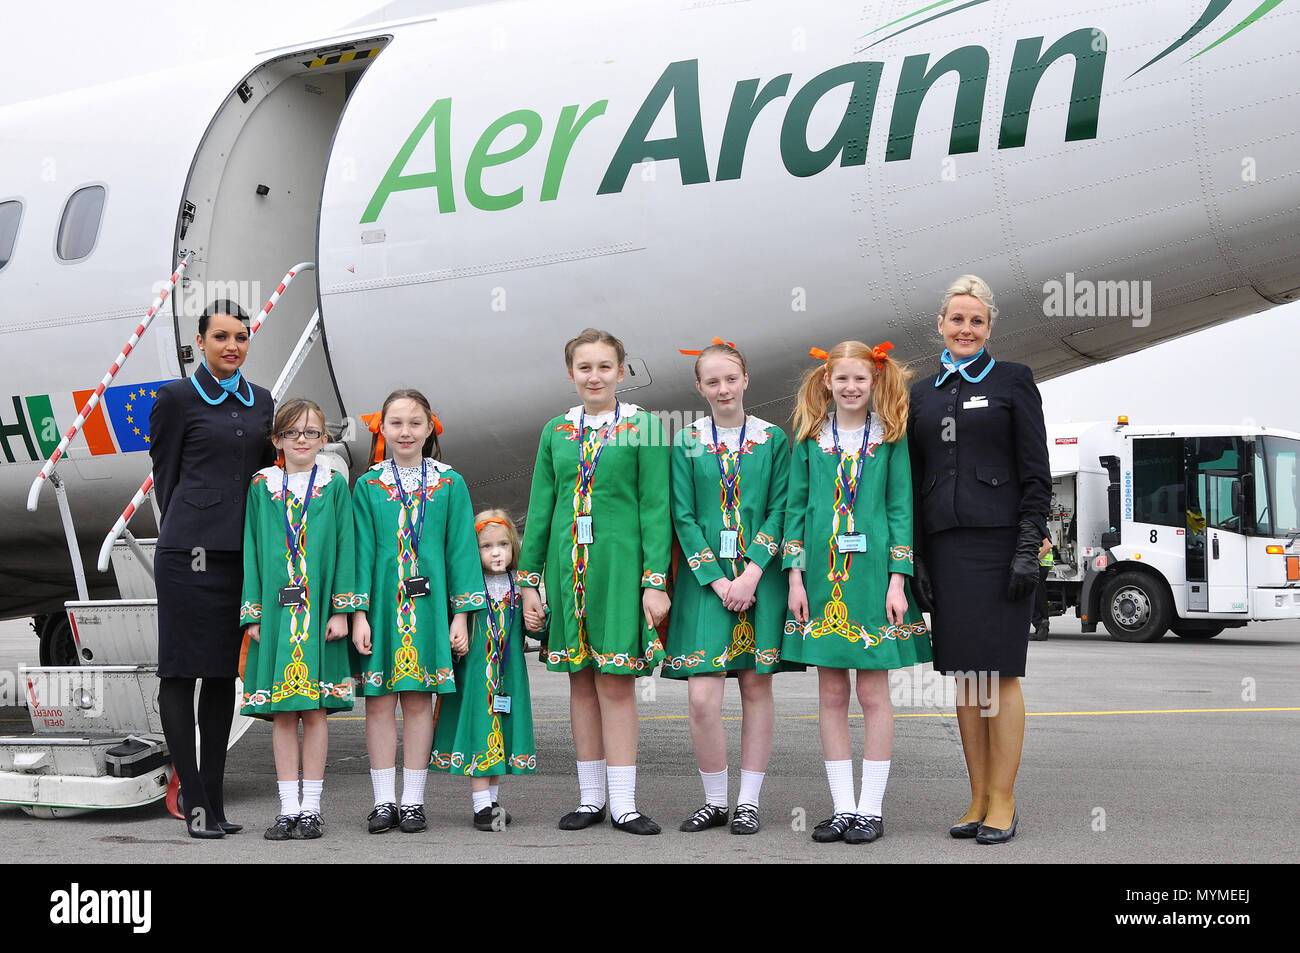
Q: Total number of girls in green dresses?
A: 6